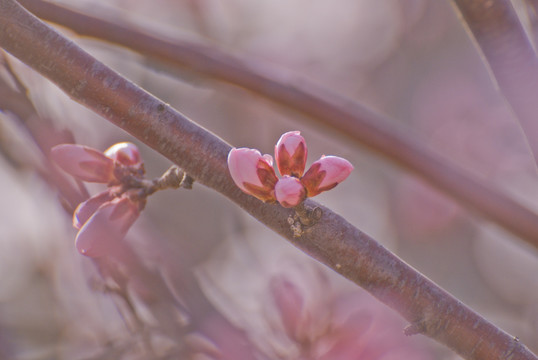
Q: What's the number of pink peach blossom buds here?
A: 8